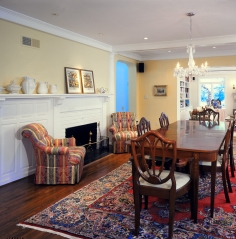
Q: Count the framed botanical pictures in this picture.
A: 2